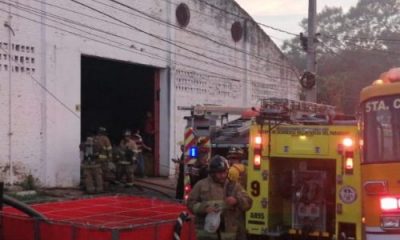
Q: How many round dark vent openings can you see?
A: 2